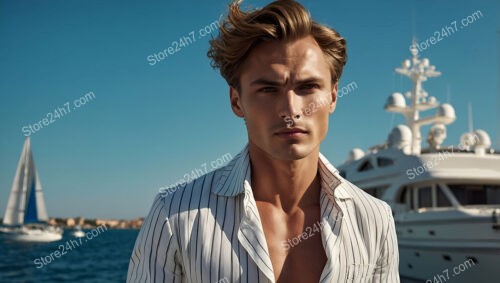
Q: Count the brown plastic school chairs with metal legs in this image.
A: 0